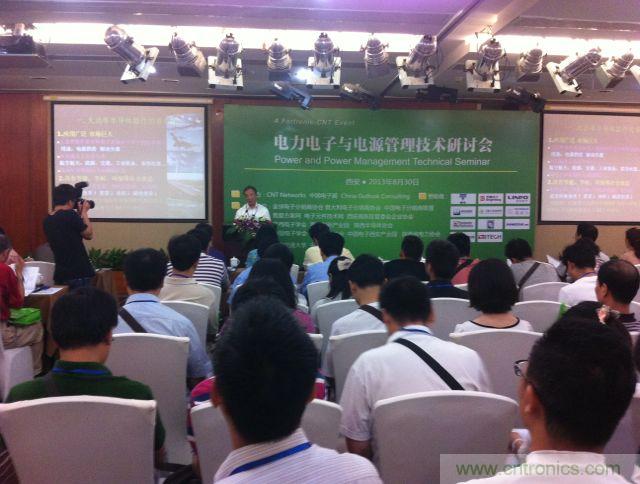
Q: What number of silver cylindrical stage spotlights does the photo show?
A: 11